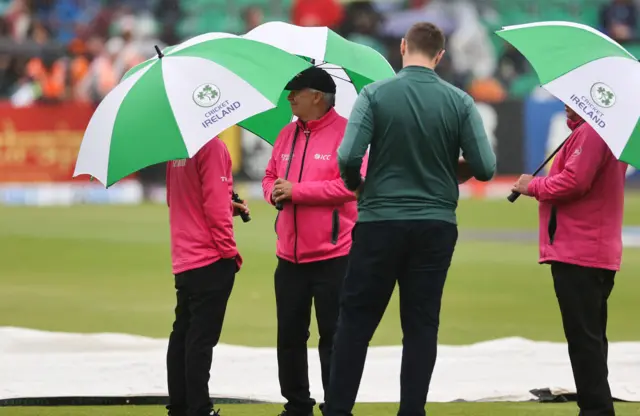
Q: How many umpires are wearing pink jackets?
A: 3